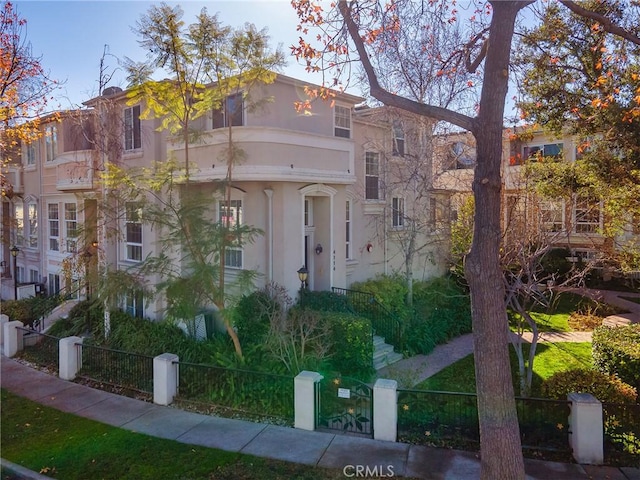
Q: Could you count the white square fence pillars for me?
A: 7